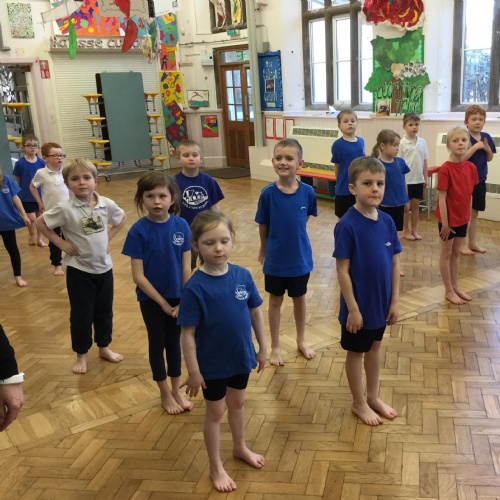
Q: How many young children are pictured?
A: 14